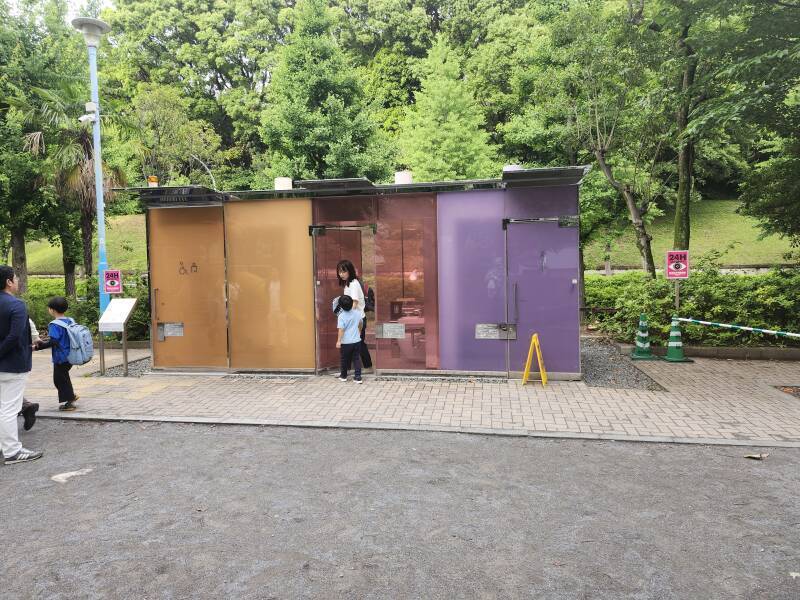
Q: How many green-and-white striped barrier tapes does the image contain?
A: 1